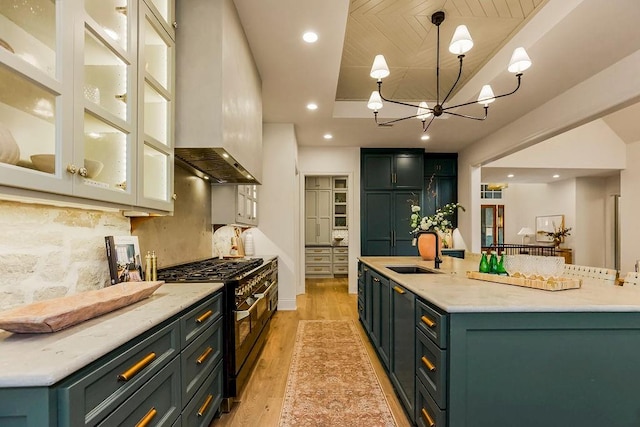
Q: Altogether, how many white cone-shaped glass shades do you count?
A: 6